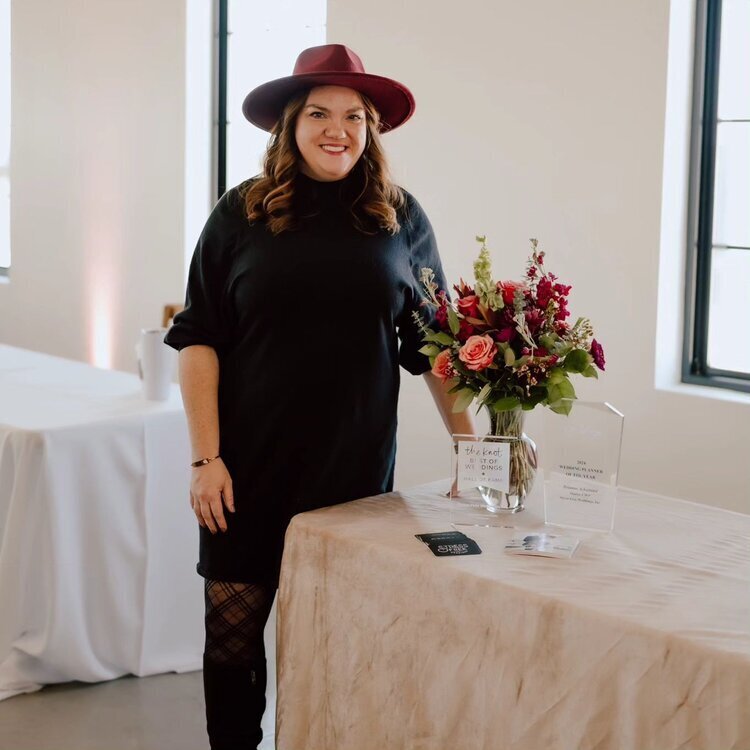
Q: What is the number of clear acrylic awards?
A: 2